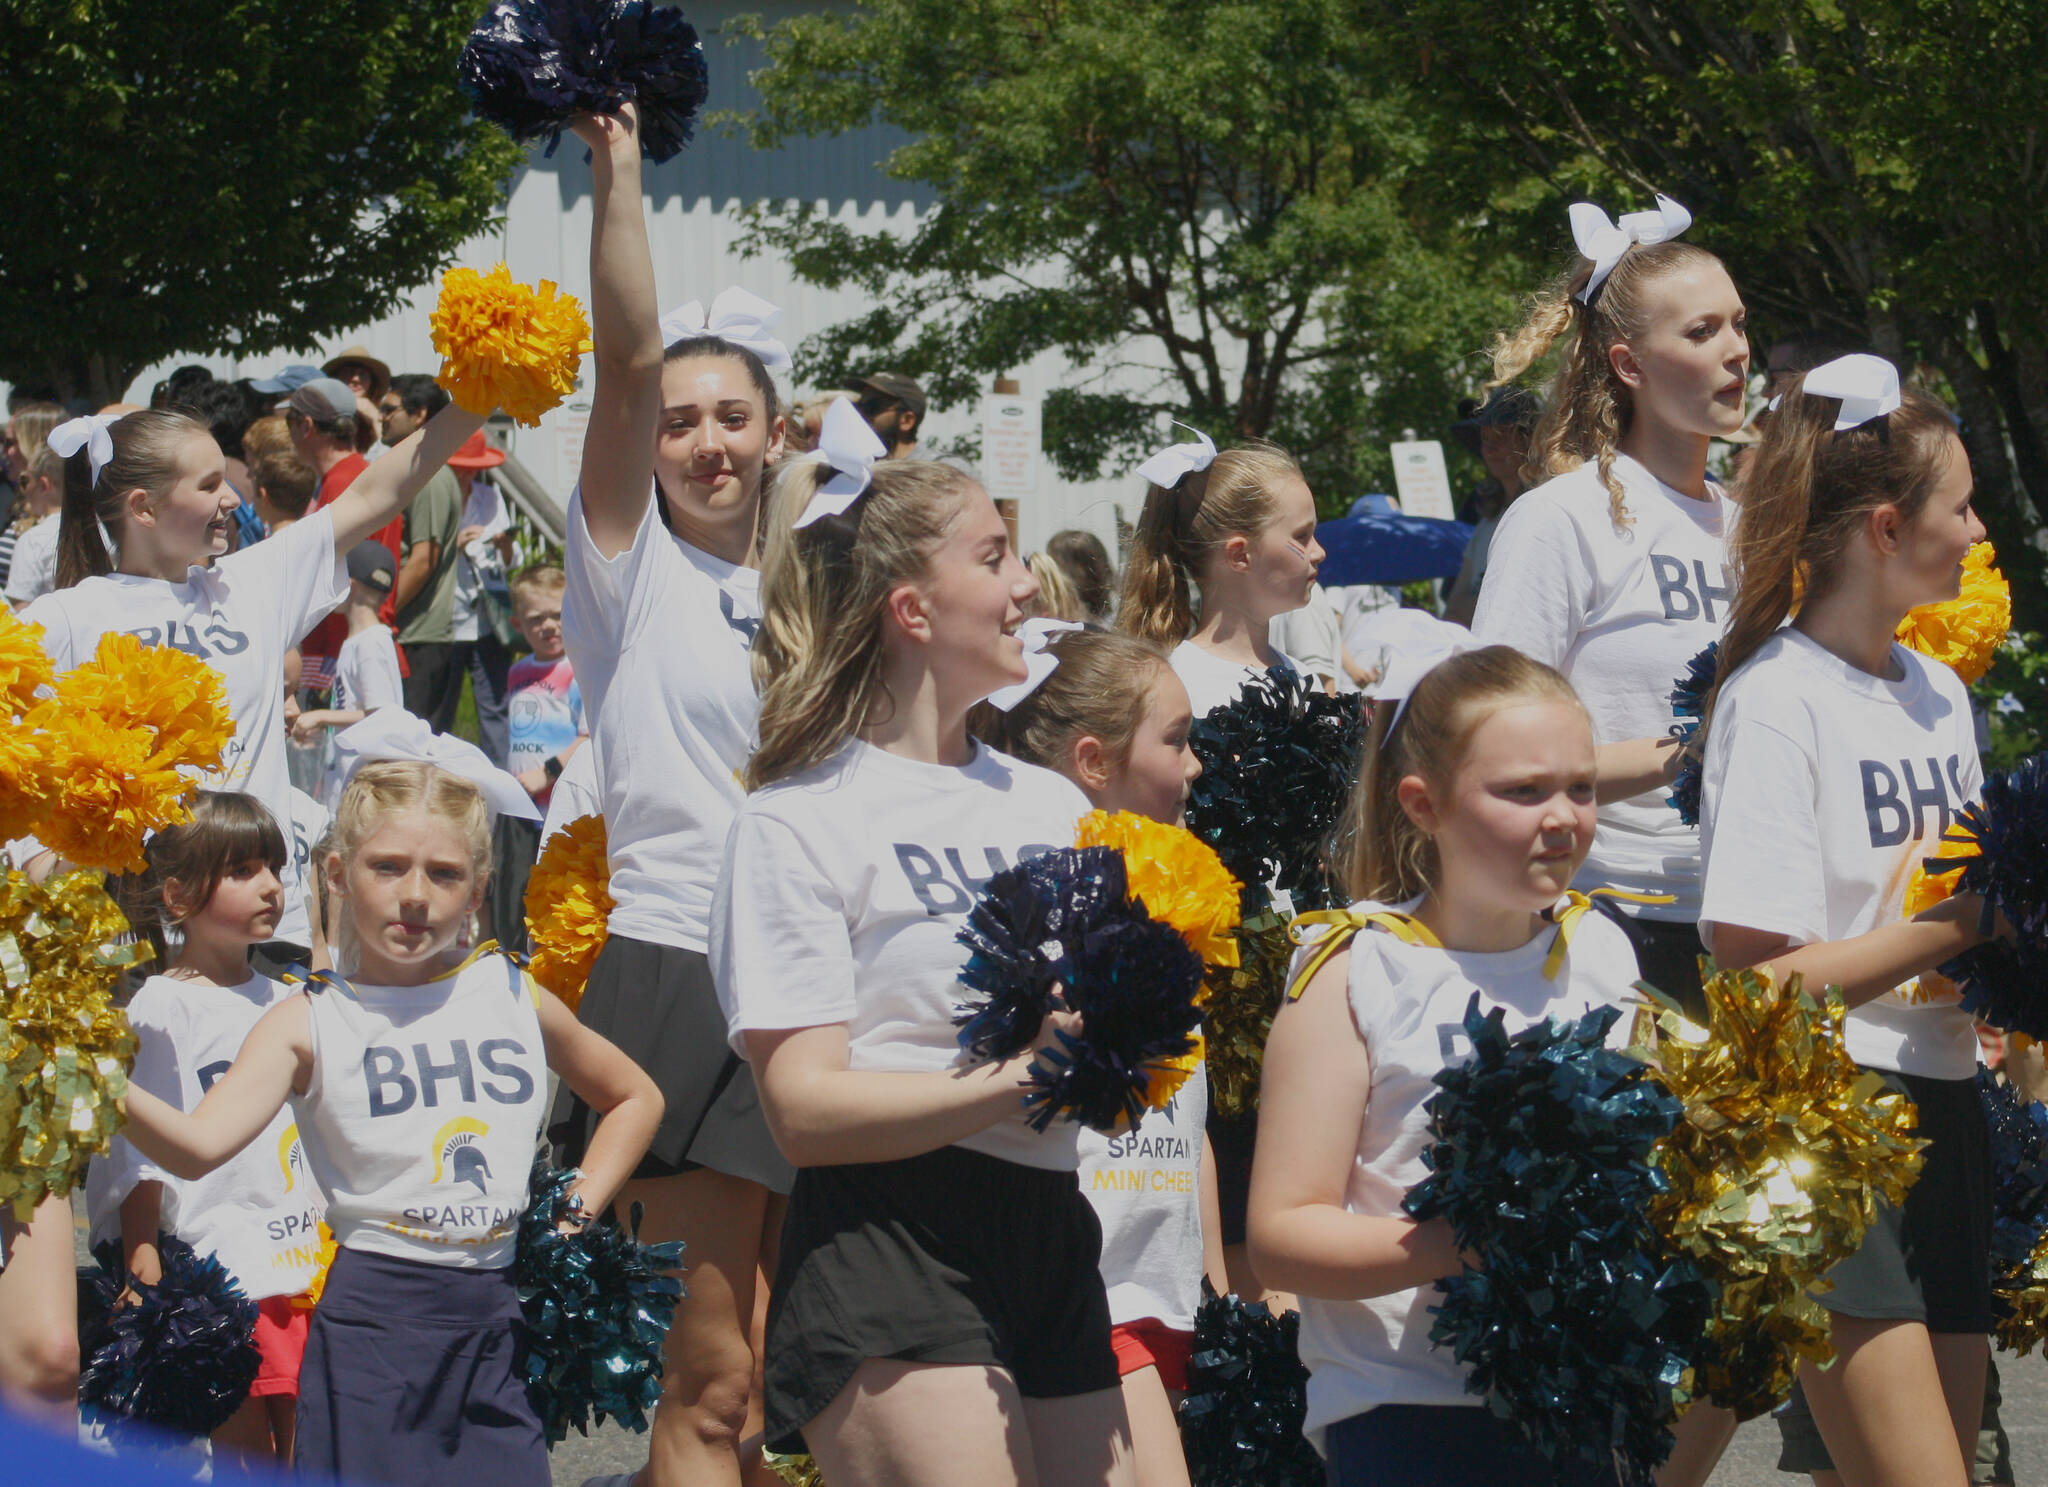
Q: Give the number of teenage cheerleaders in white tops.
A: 5